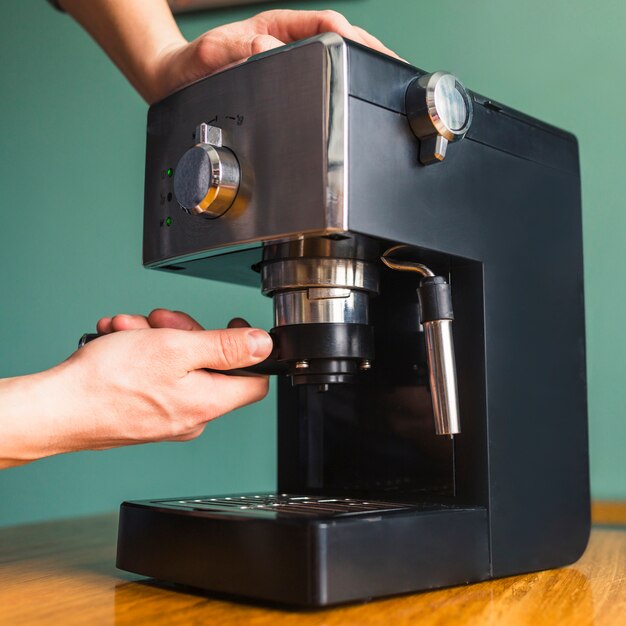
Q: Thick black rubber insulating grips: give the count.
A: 1